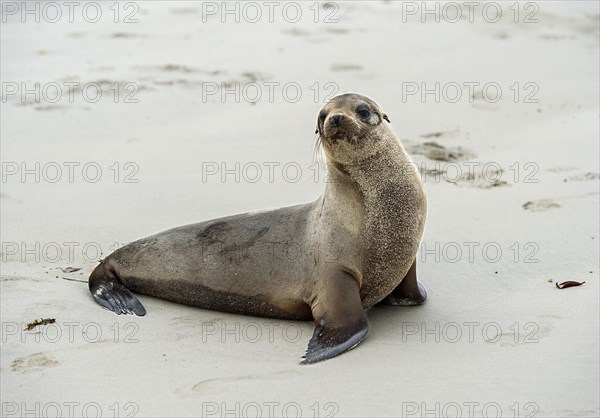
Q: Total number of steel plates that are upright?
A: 0